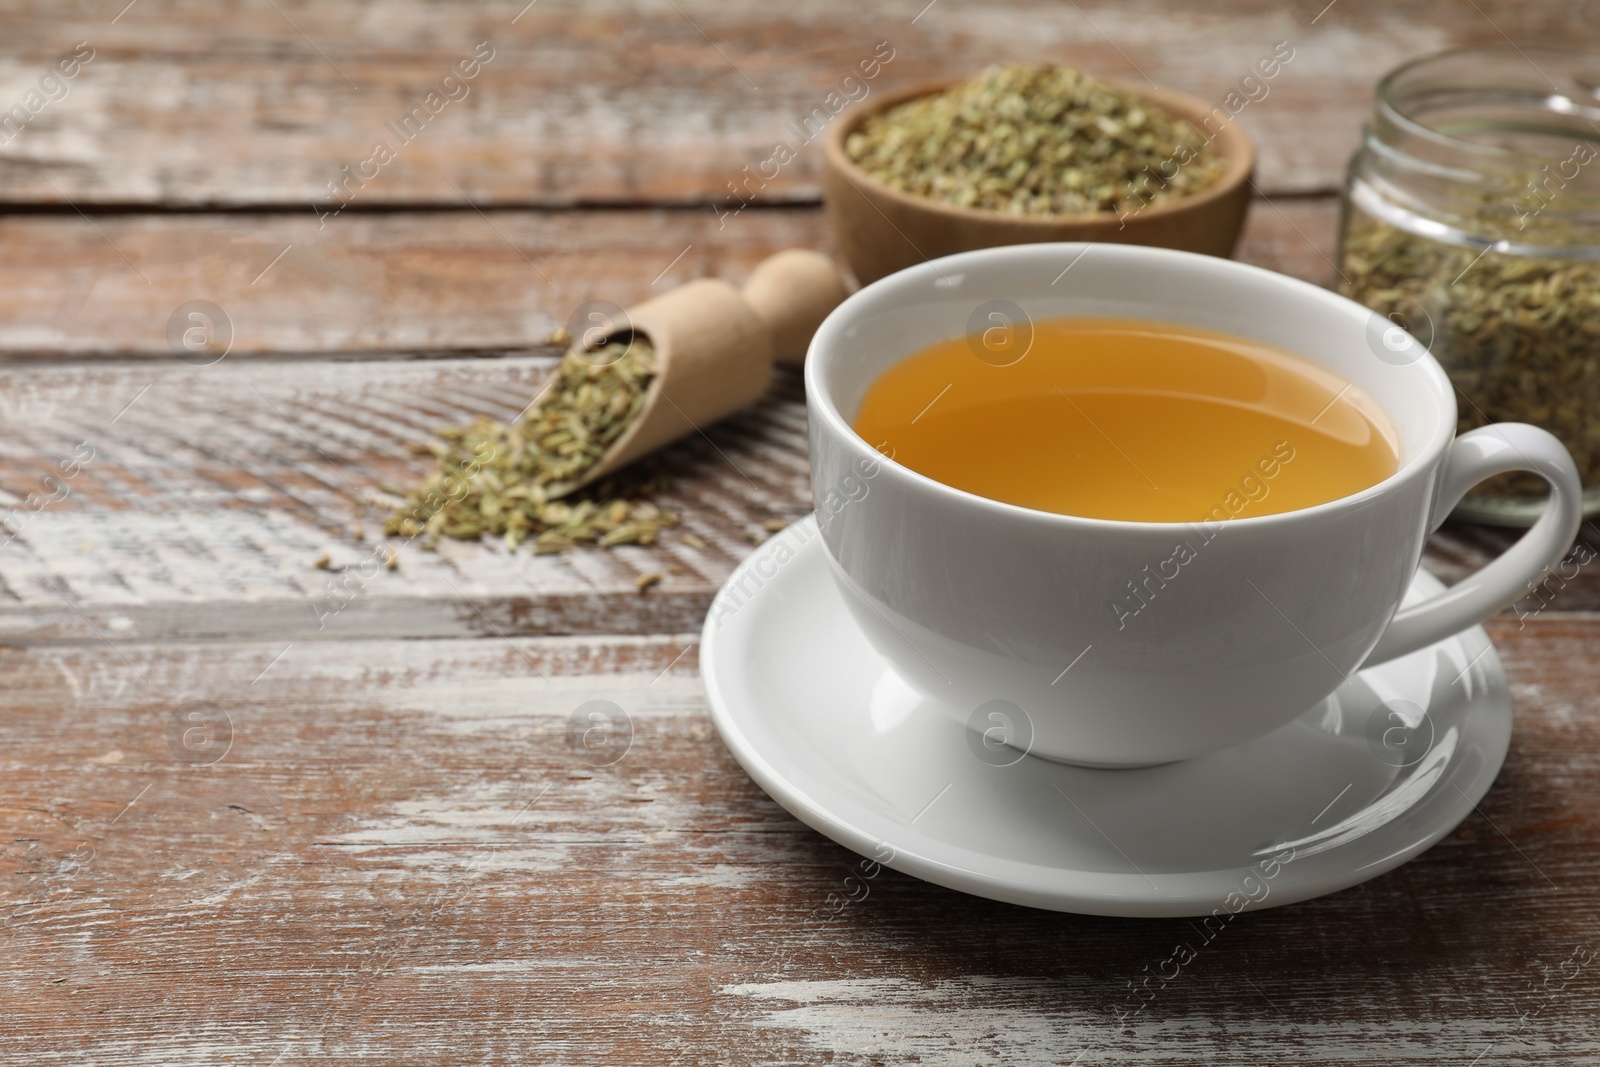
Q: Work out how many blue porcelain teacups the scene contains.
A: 0